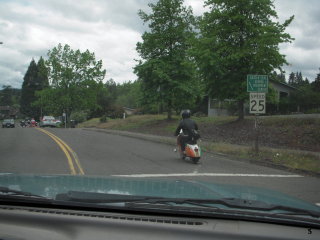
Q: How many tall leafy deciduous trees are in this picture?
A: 3